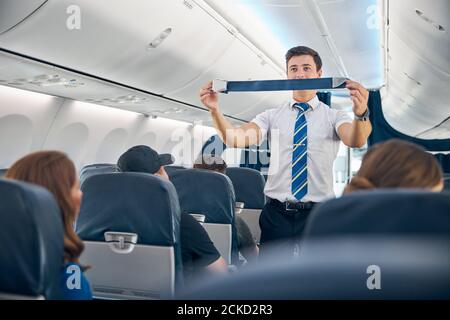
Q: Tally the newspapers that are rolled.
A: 0